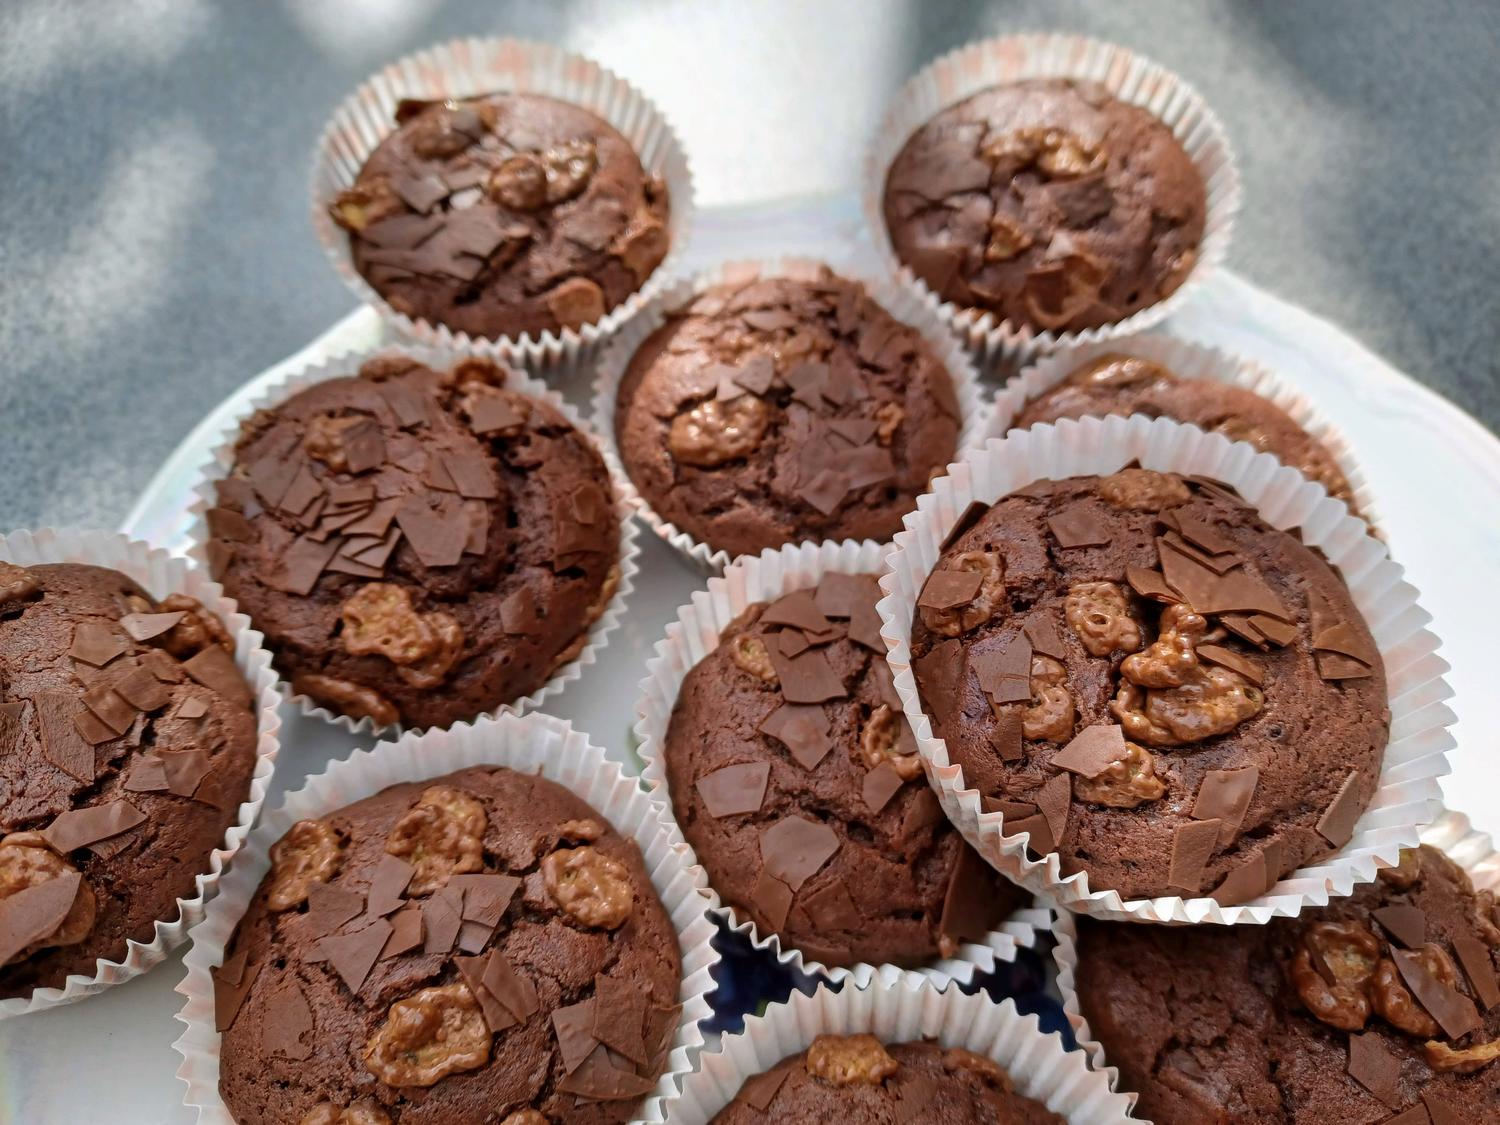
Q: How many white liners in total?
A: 11